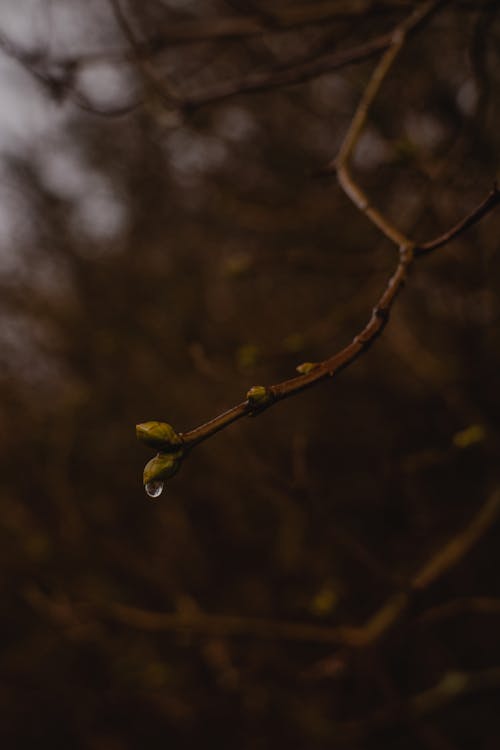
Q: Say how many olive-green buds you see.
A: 4